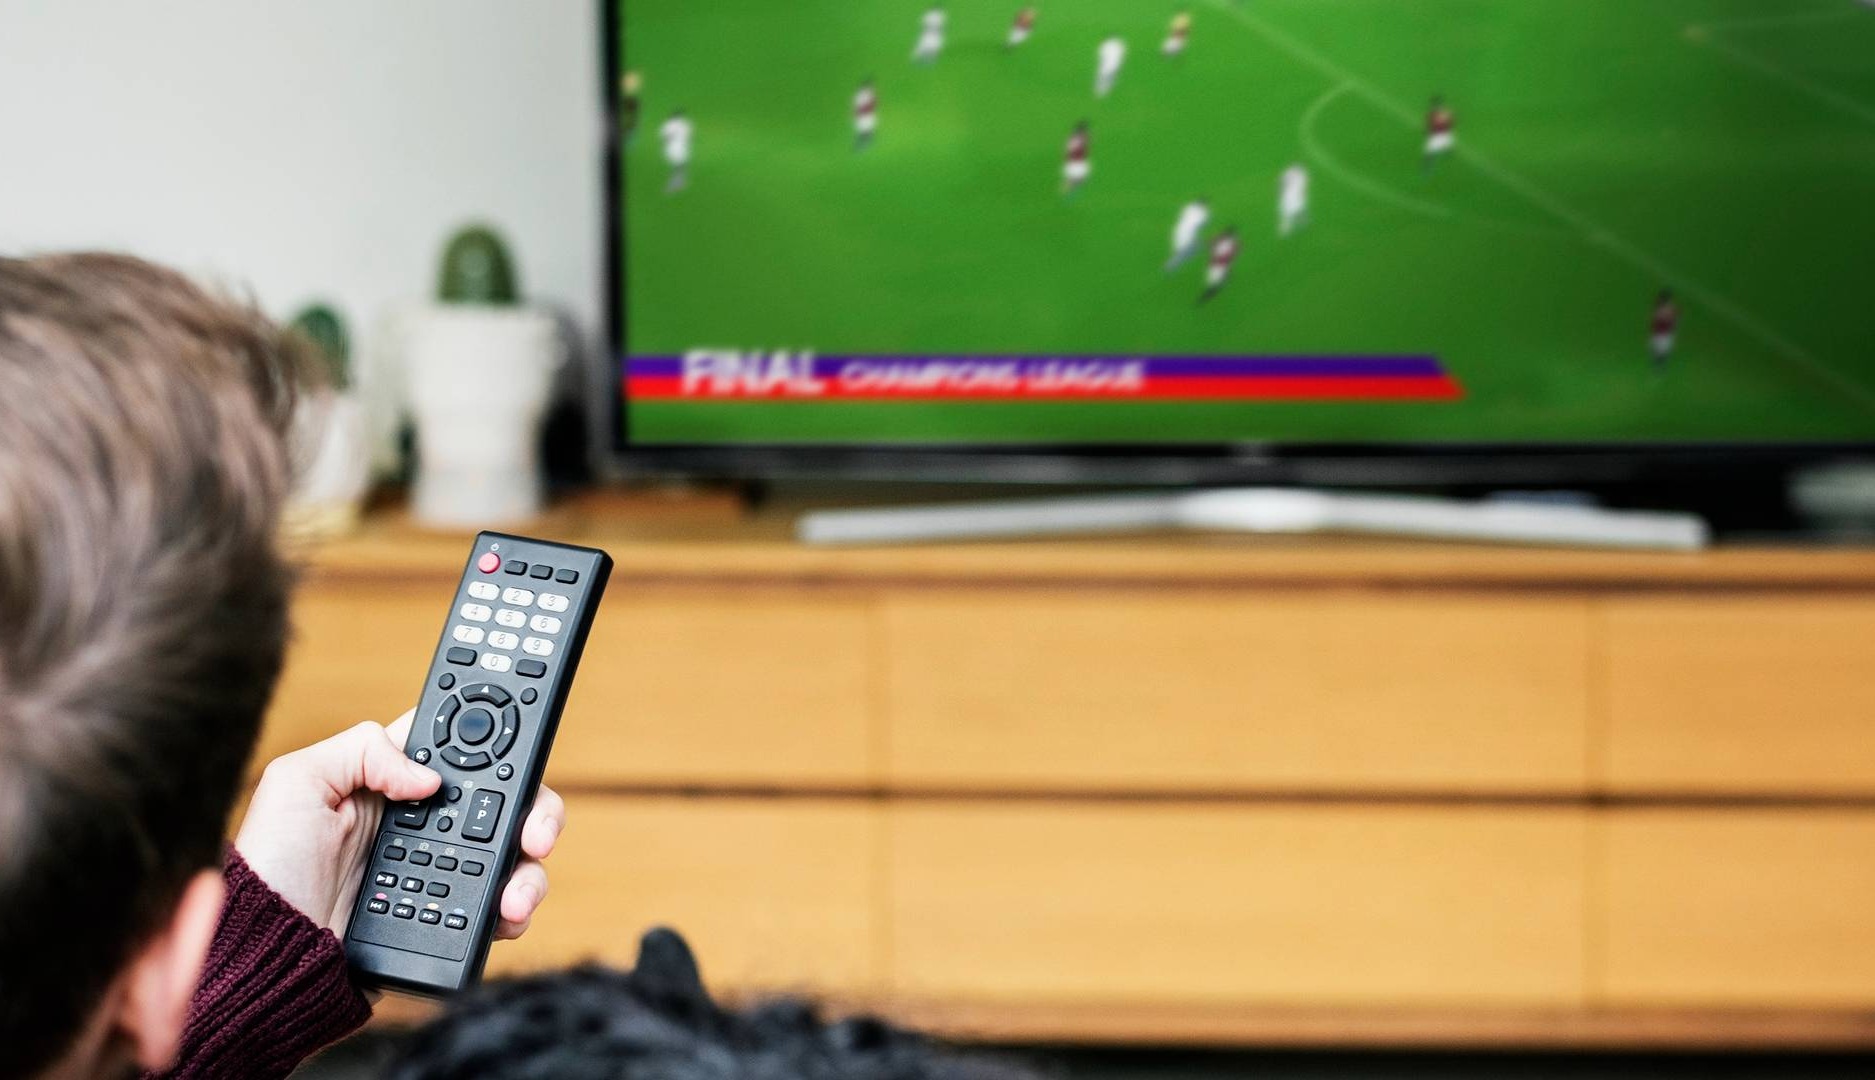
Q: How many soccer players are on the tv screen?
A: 13